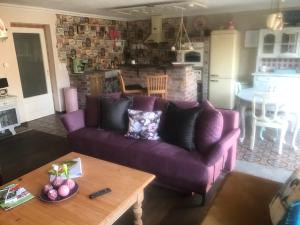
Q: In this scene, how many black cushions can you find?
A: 2